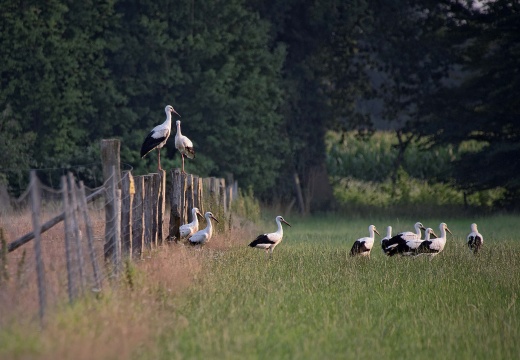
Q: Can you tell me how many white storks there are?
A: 11